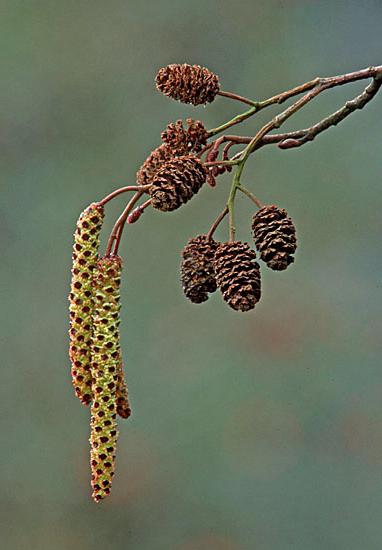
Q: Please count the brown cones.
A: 7